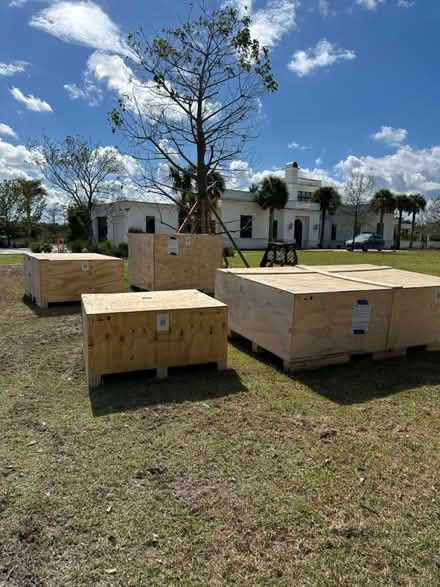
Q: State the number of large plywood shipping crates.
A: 4